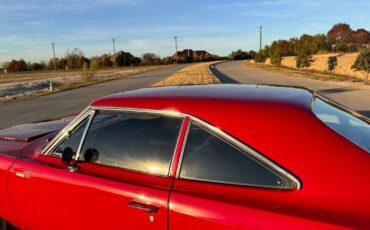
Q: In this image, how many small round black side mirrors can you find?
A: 1